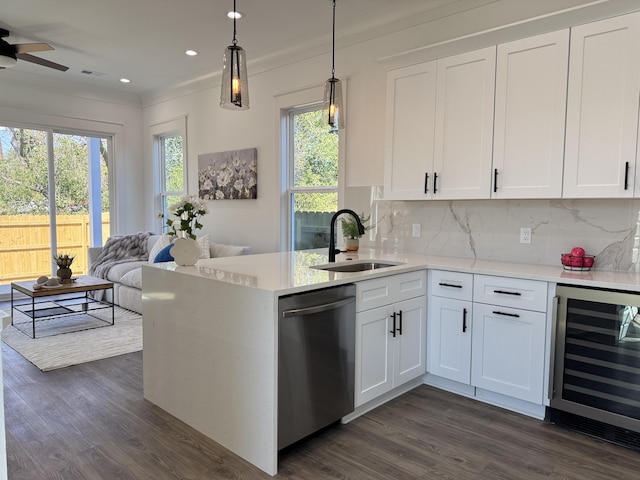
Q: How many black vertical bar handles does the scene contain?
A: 7